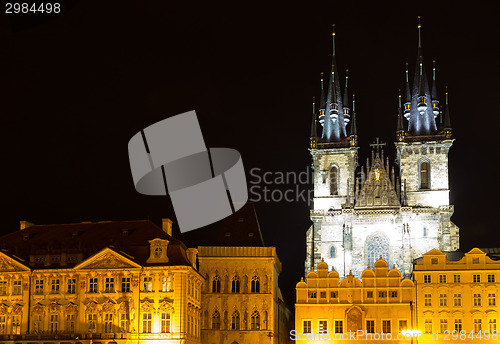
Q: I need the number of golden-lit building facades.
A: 4